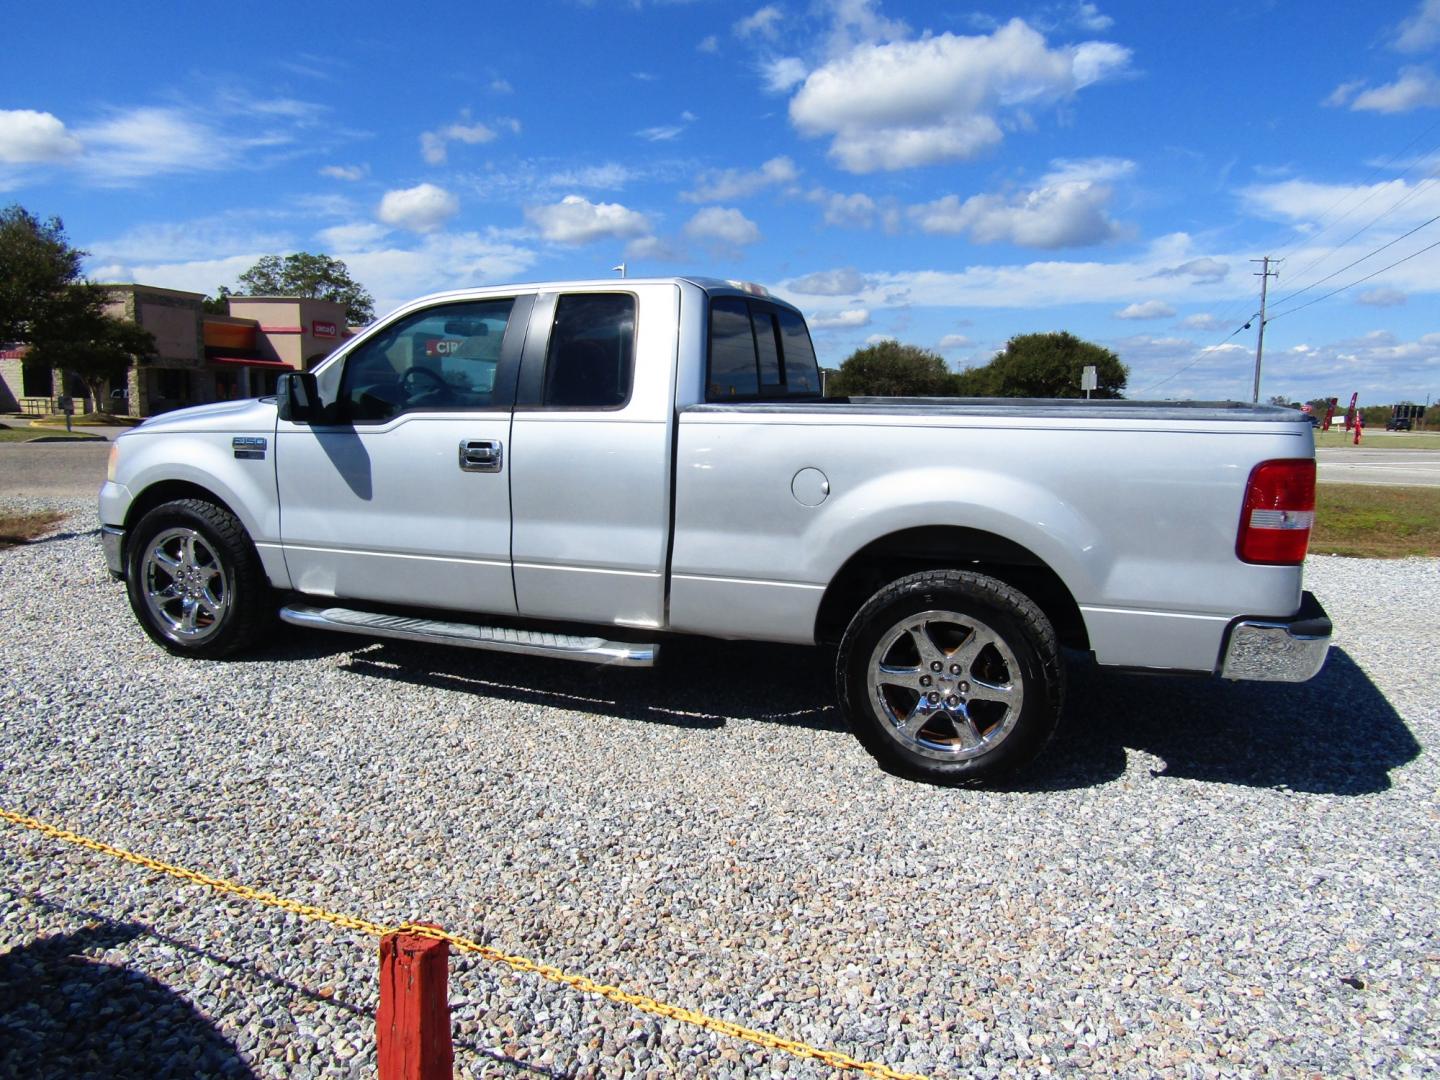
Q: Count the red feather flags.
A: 3